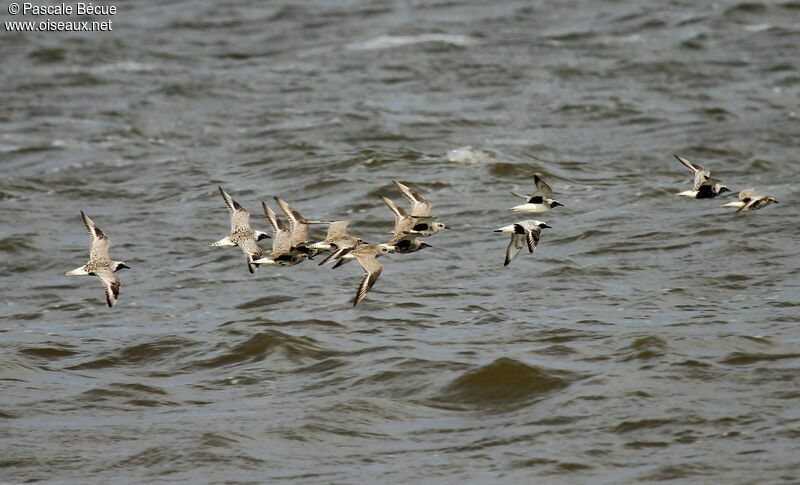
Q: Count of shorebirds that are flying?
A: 12